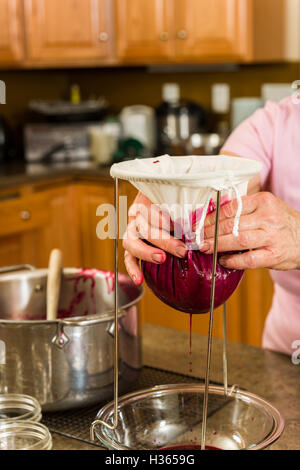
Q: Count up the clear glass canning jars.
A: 2